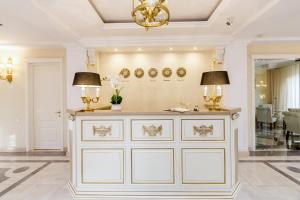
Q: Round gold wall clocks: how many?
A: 5